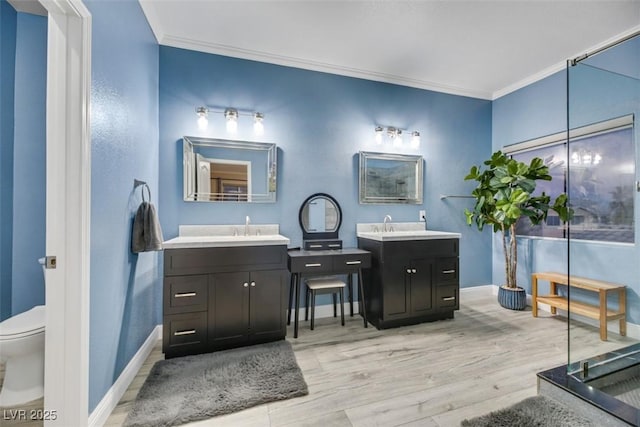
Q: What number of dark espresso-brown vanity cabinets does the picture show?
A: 2